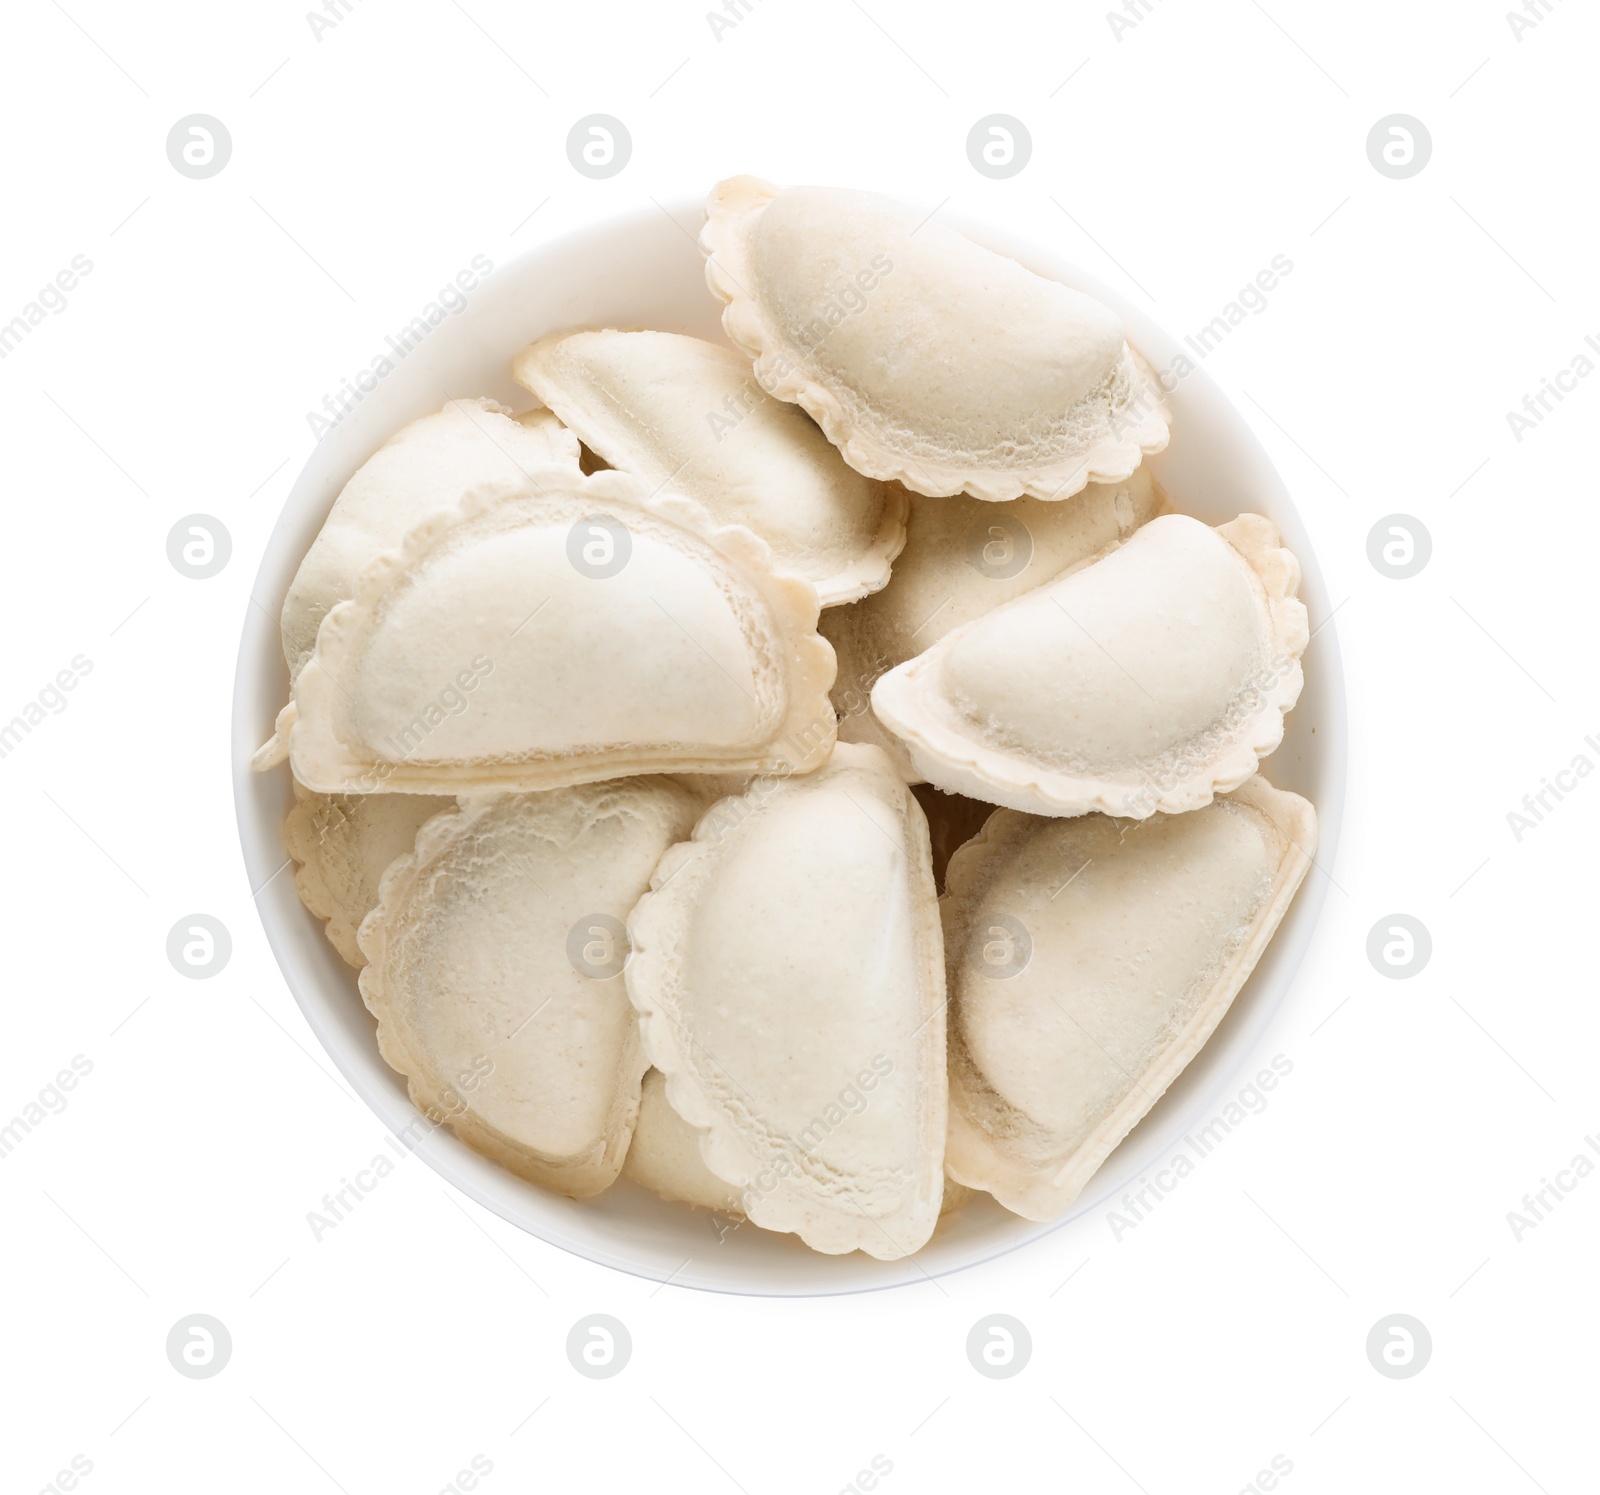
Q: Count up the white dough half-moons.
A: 11